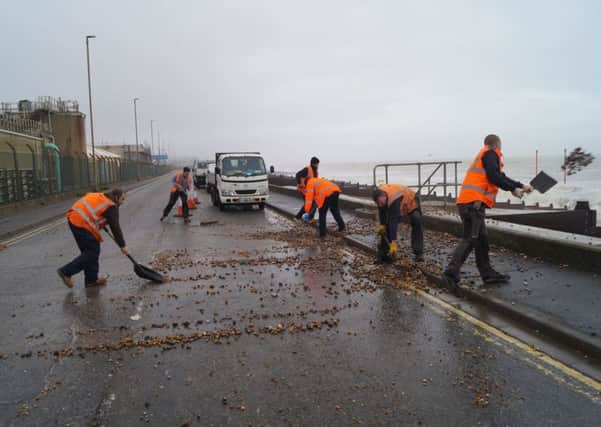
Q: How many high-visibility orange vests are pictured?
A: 6